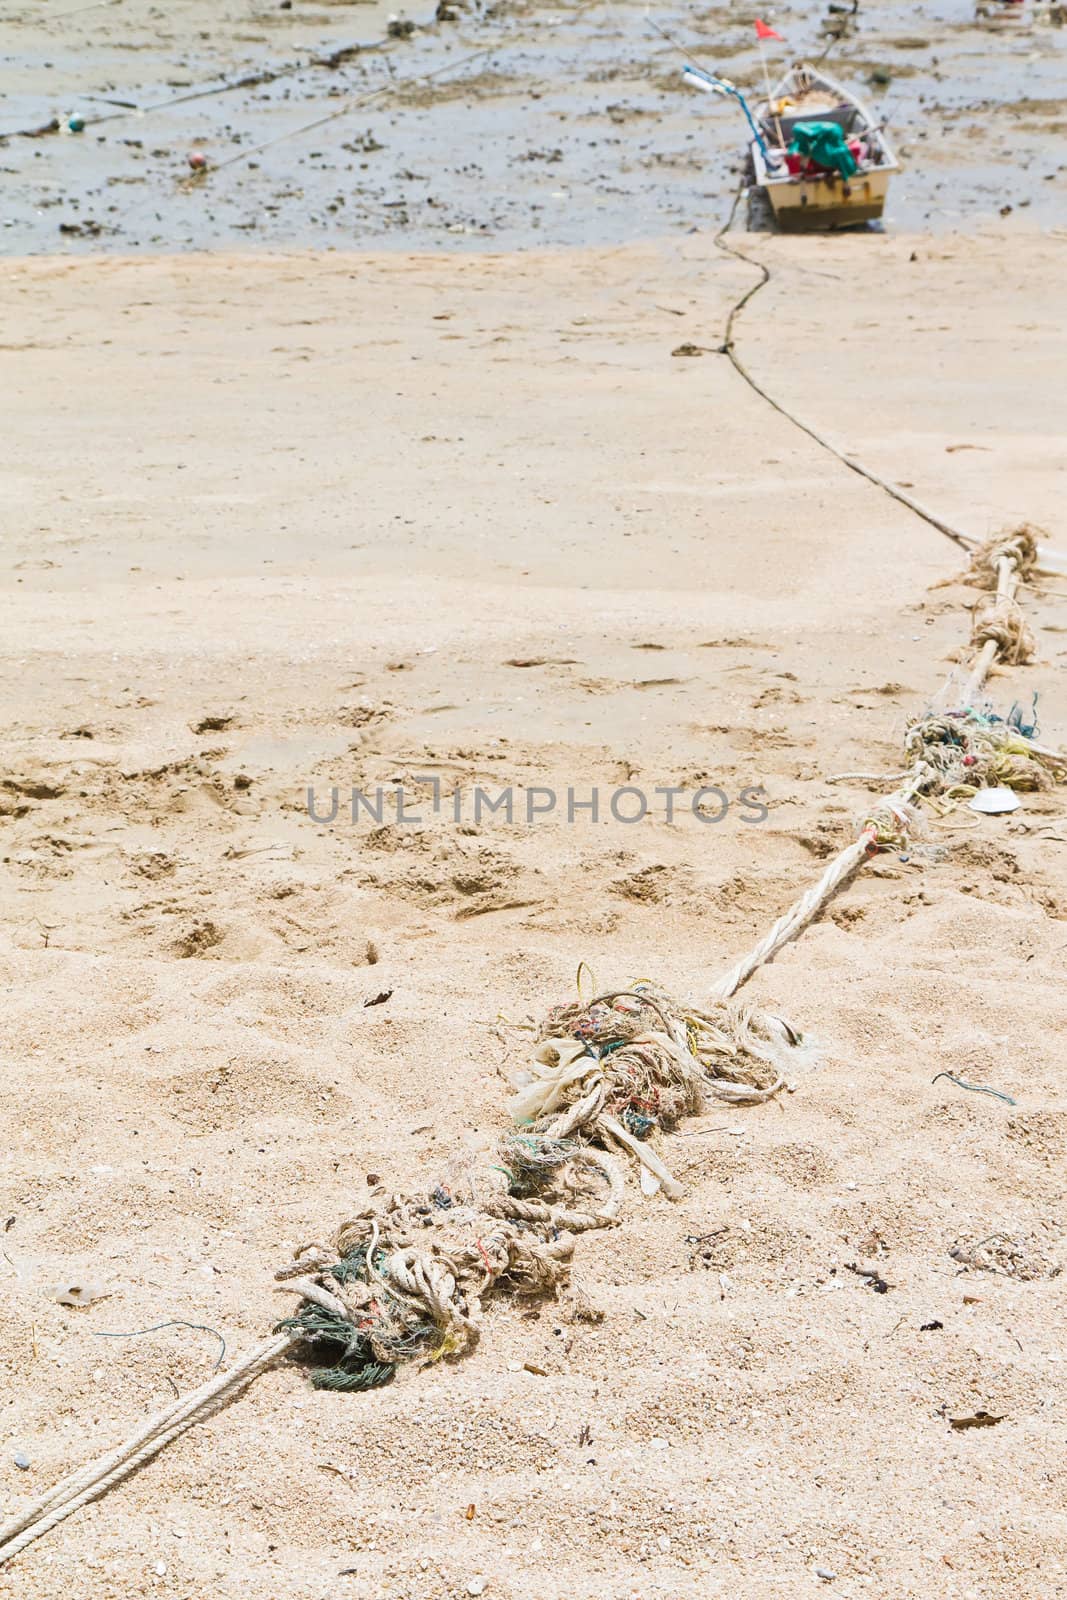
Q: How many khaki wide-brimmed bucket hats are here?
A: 0